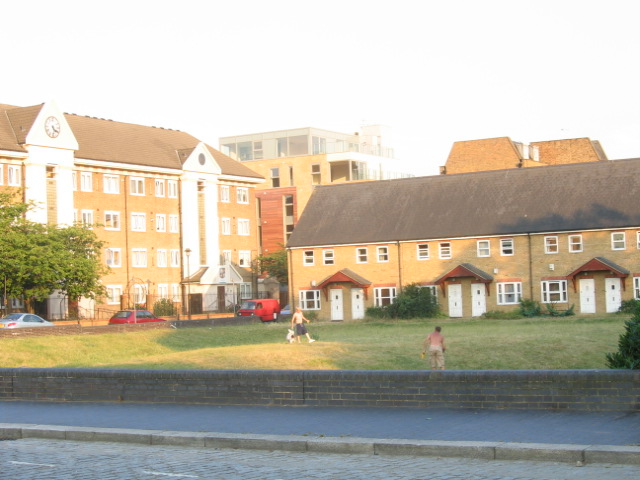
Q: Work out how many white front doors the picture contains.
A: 6